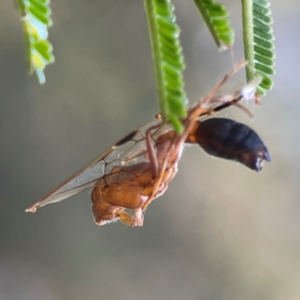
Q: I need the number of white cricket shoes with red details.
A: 0